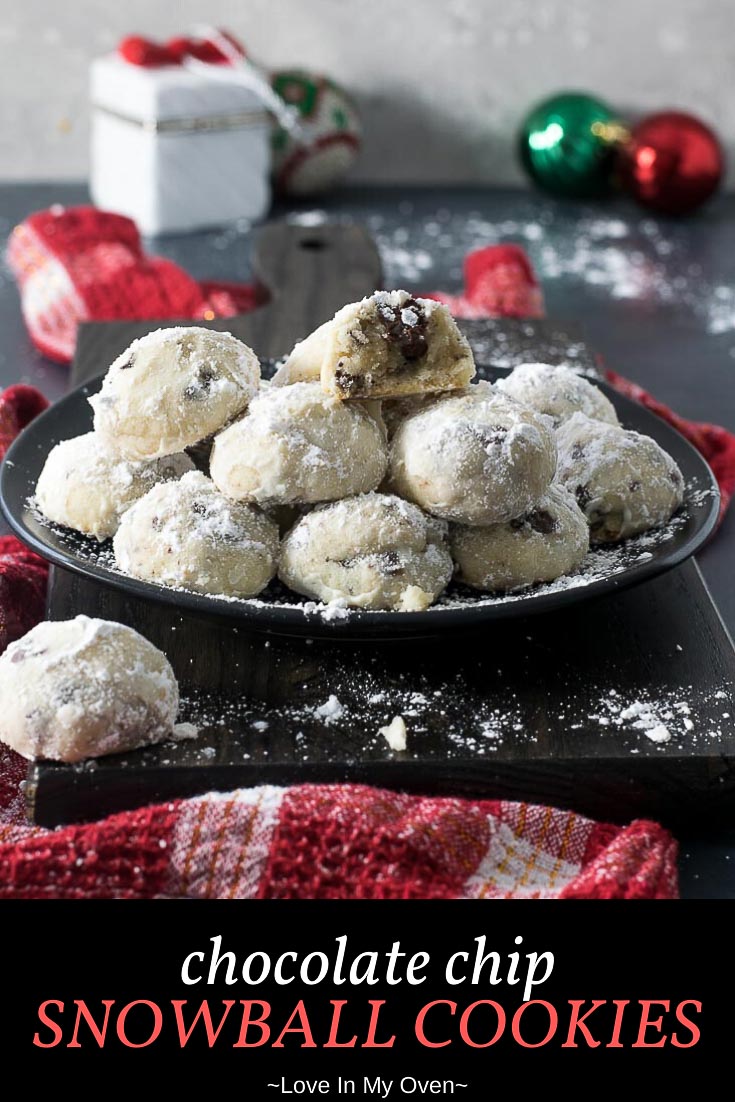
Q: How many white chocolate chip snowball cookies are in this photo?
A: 12